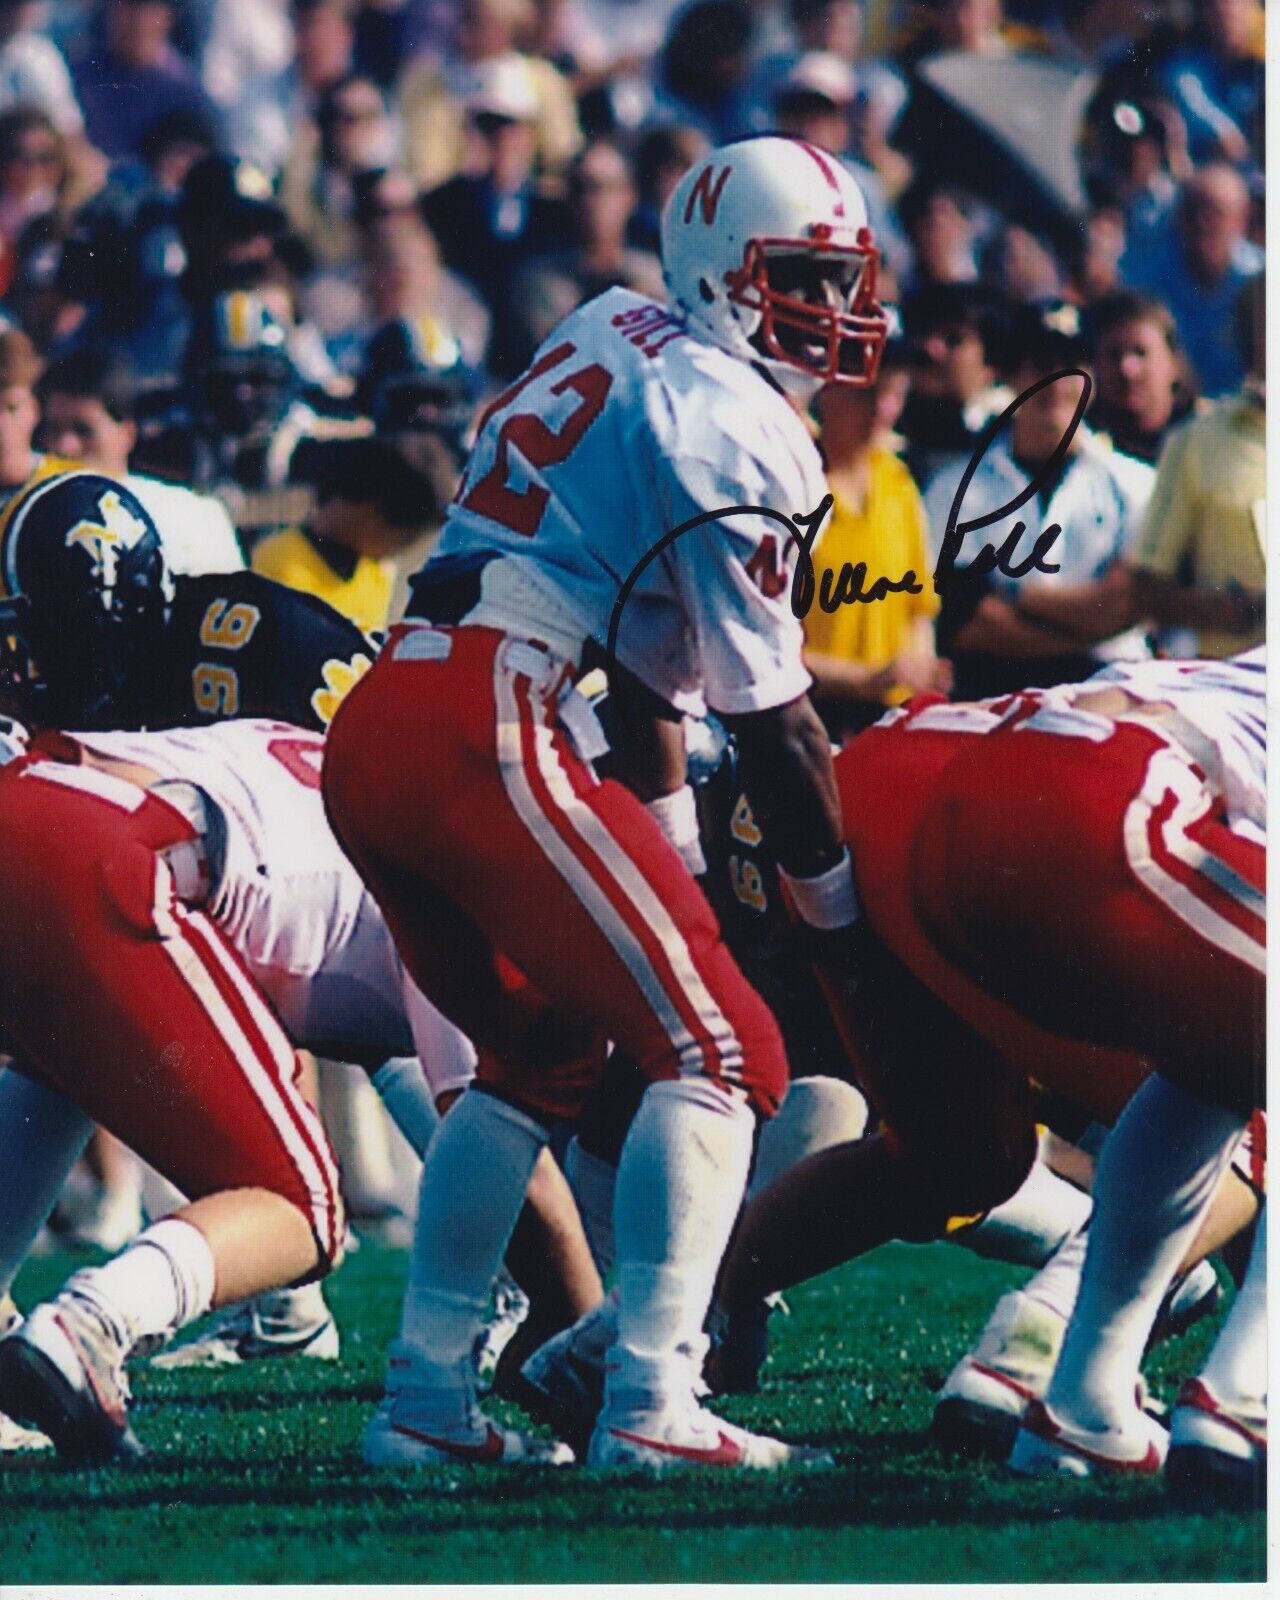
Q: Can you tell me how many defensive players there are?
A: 2